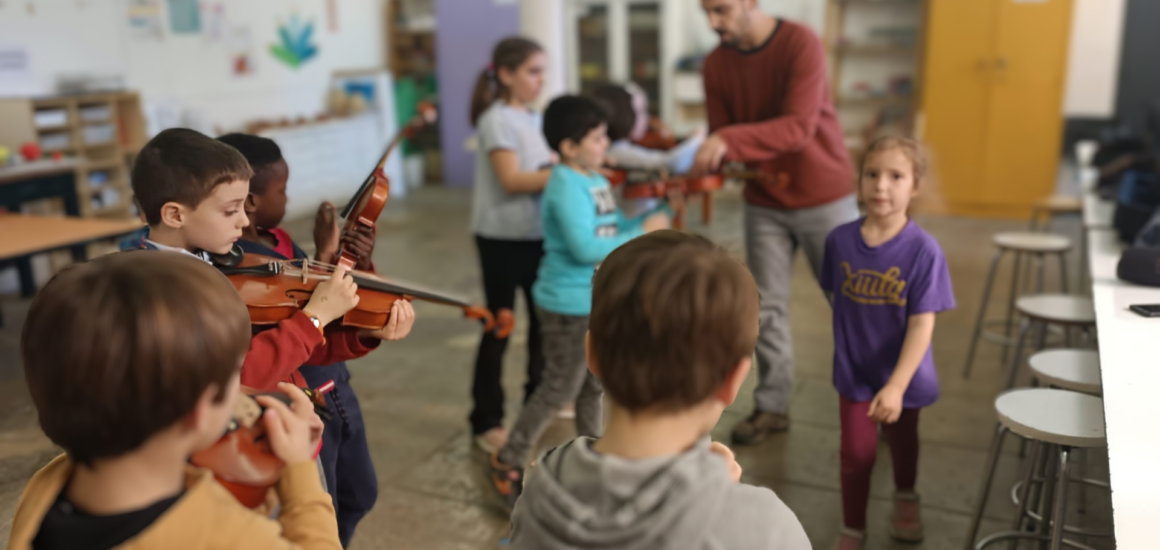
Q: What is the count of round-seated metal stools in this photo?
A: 5